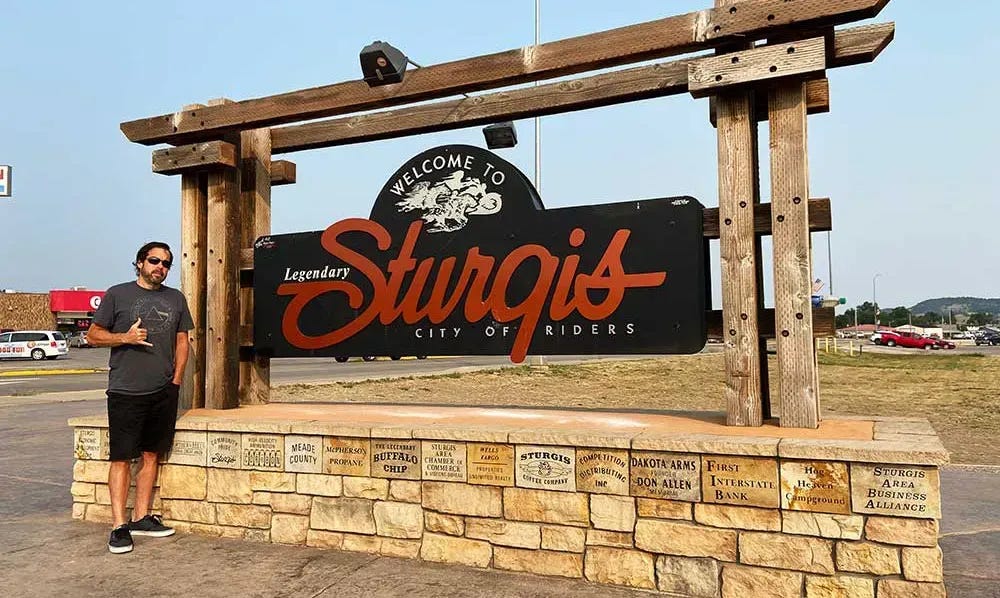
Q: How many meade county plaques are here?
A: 1